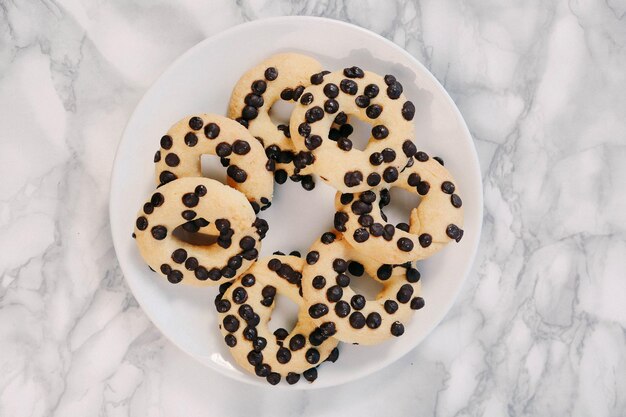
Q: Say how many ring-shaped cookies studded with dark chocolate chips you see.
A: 7